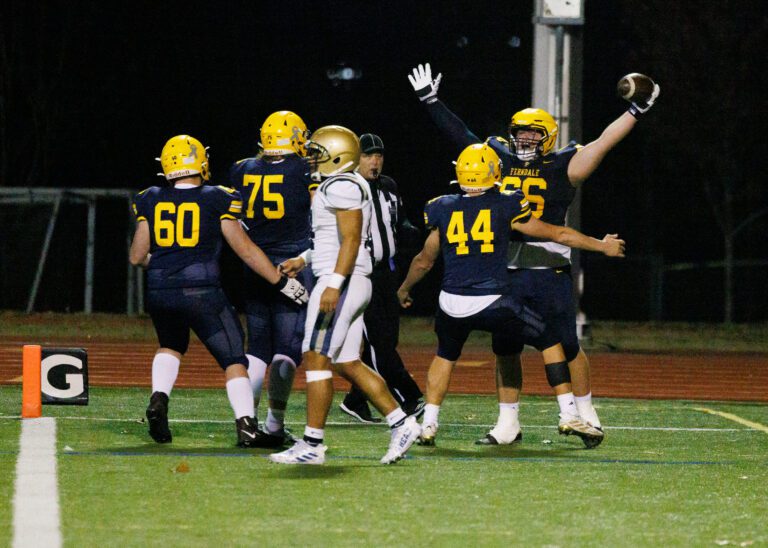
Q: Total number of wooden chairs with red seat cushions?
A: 0